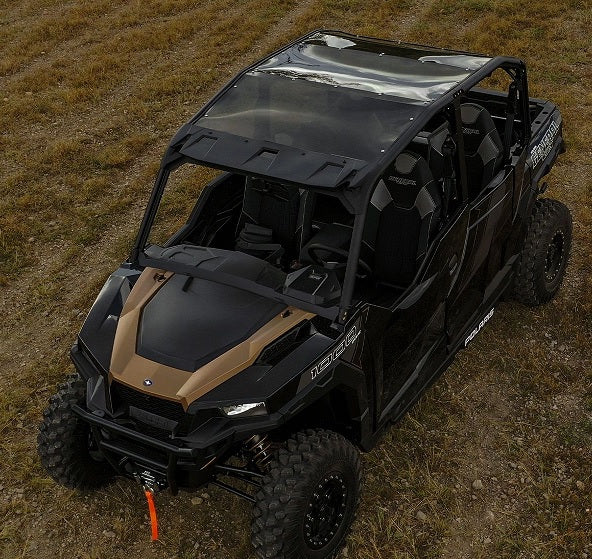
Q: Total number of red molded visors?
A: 0